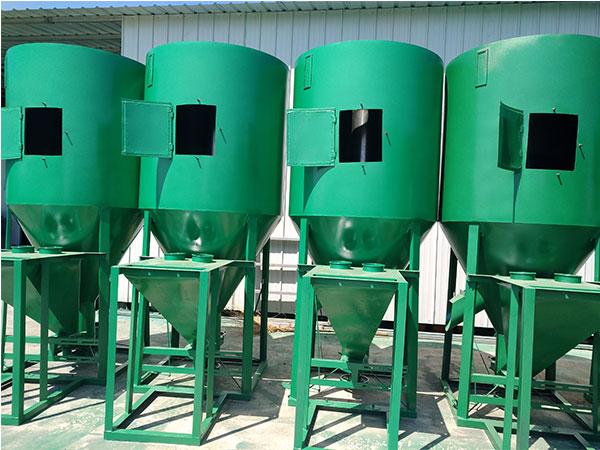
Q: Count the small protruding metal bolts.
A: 12